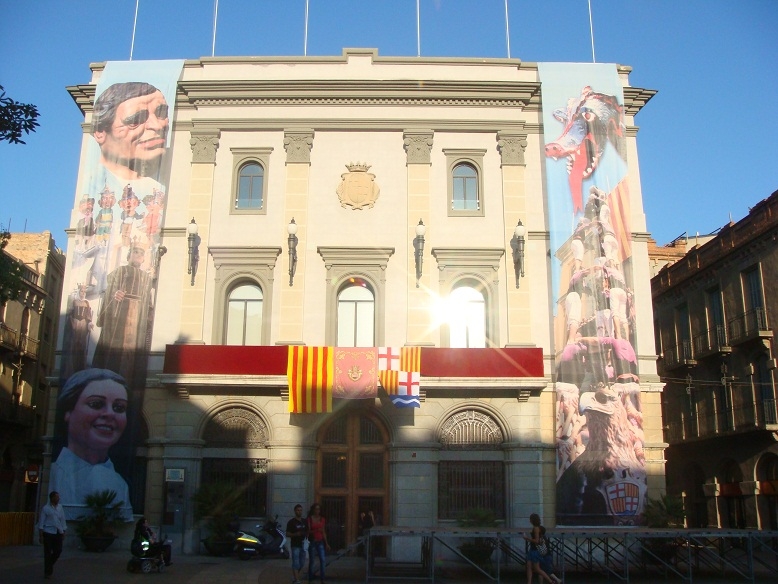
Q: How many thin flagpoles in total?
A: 6